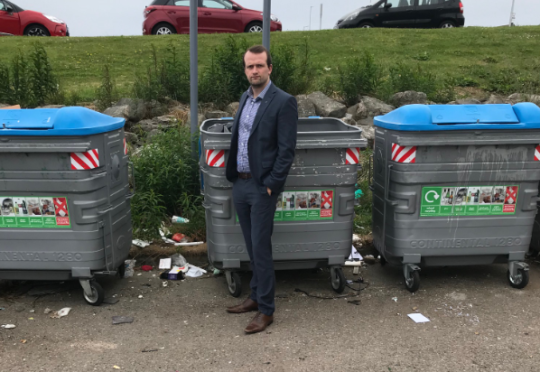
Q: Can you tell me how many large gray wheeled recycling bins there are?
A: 3